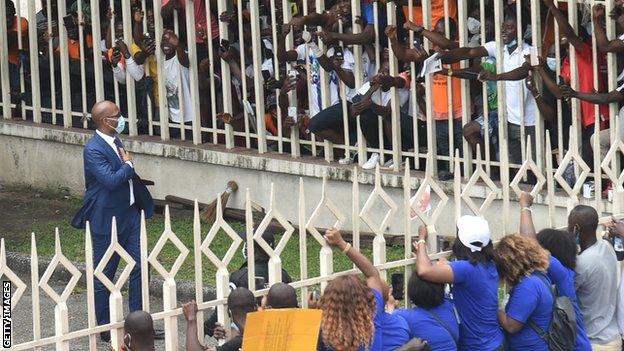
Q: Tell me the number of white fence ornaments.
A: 13